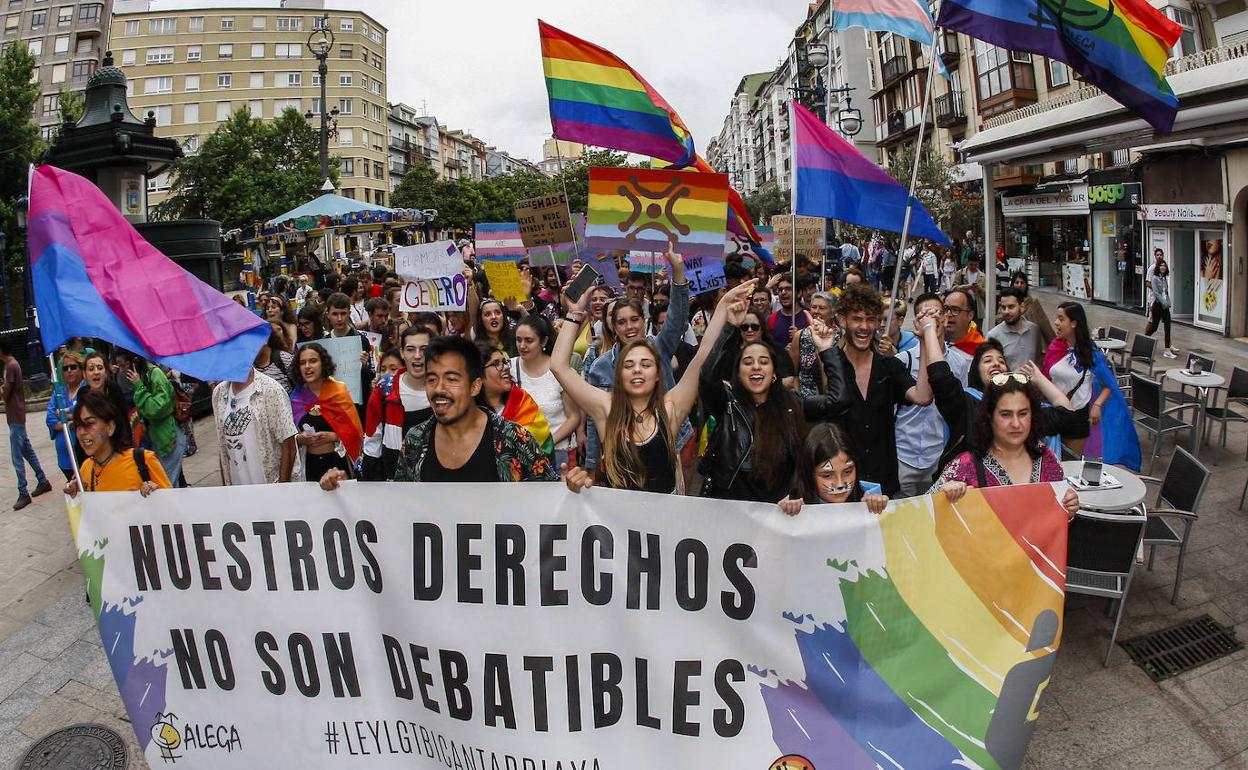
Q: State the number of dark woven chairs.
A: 7